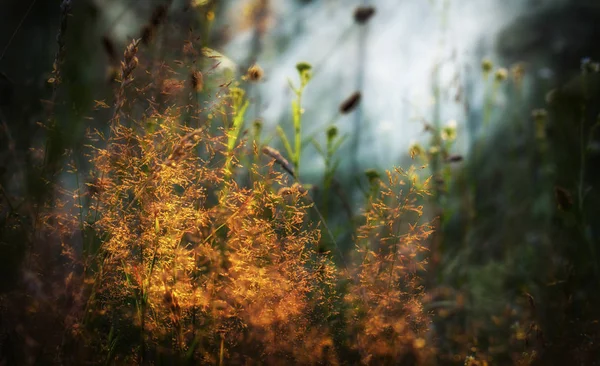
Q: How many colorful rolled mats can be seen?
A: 0